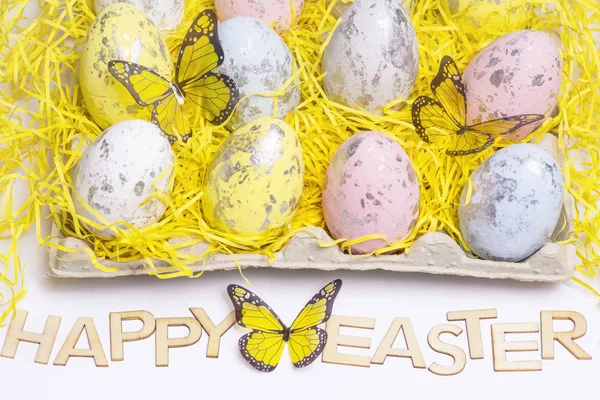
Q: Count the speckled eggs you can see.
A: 11